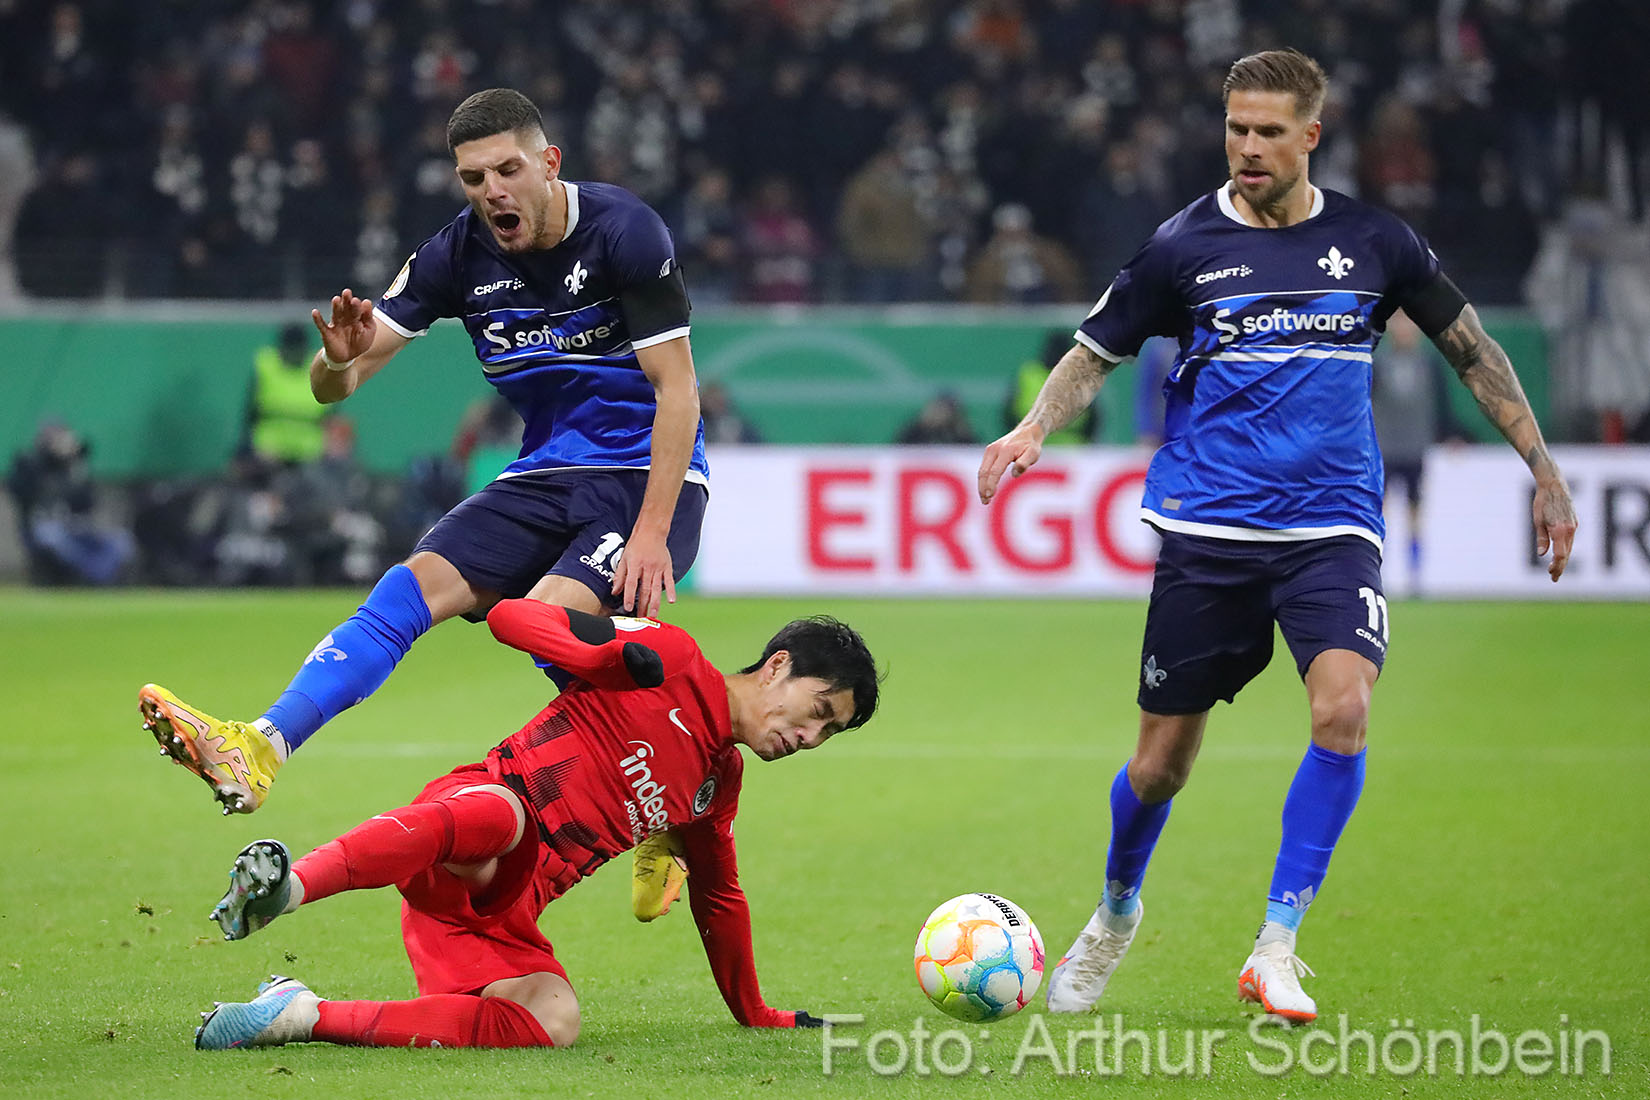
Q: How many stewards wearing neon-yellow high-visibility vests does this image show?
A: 2